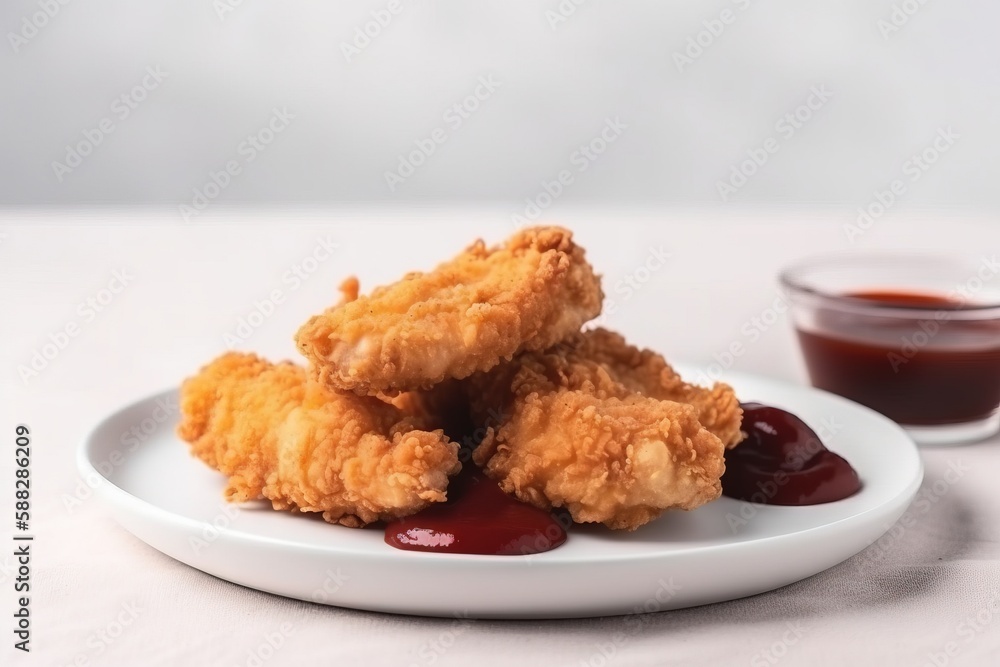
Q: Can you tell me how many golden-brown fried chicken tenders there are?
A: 4